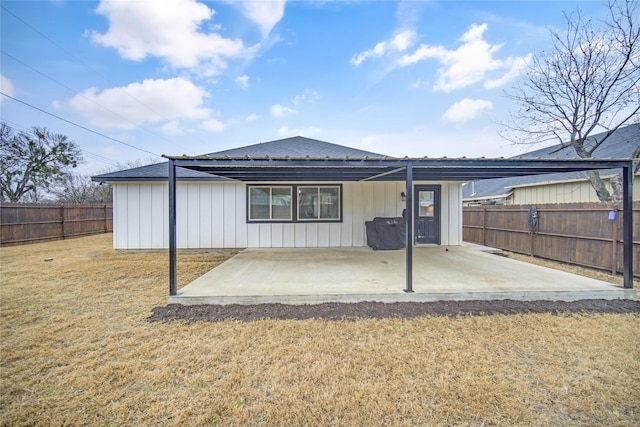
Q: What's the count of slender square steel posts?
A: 3